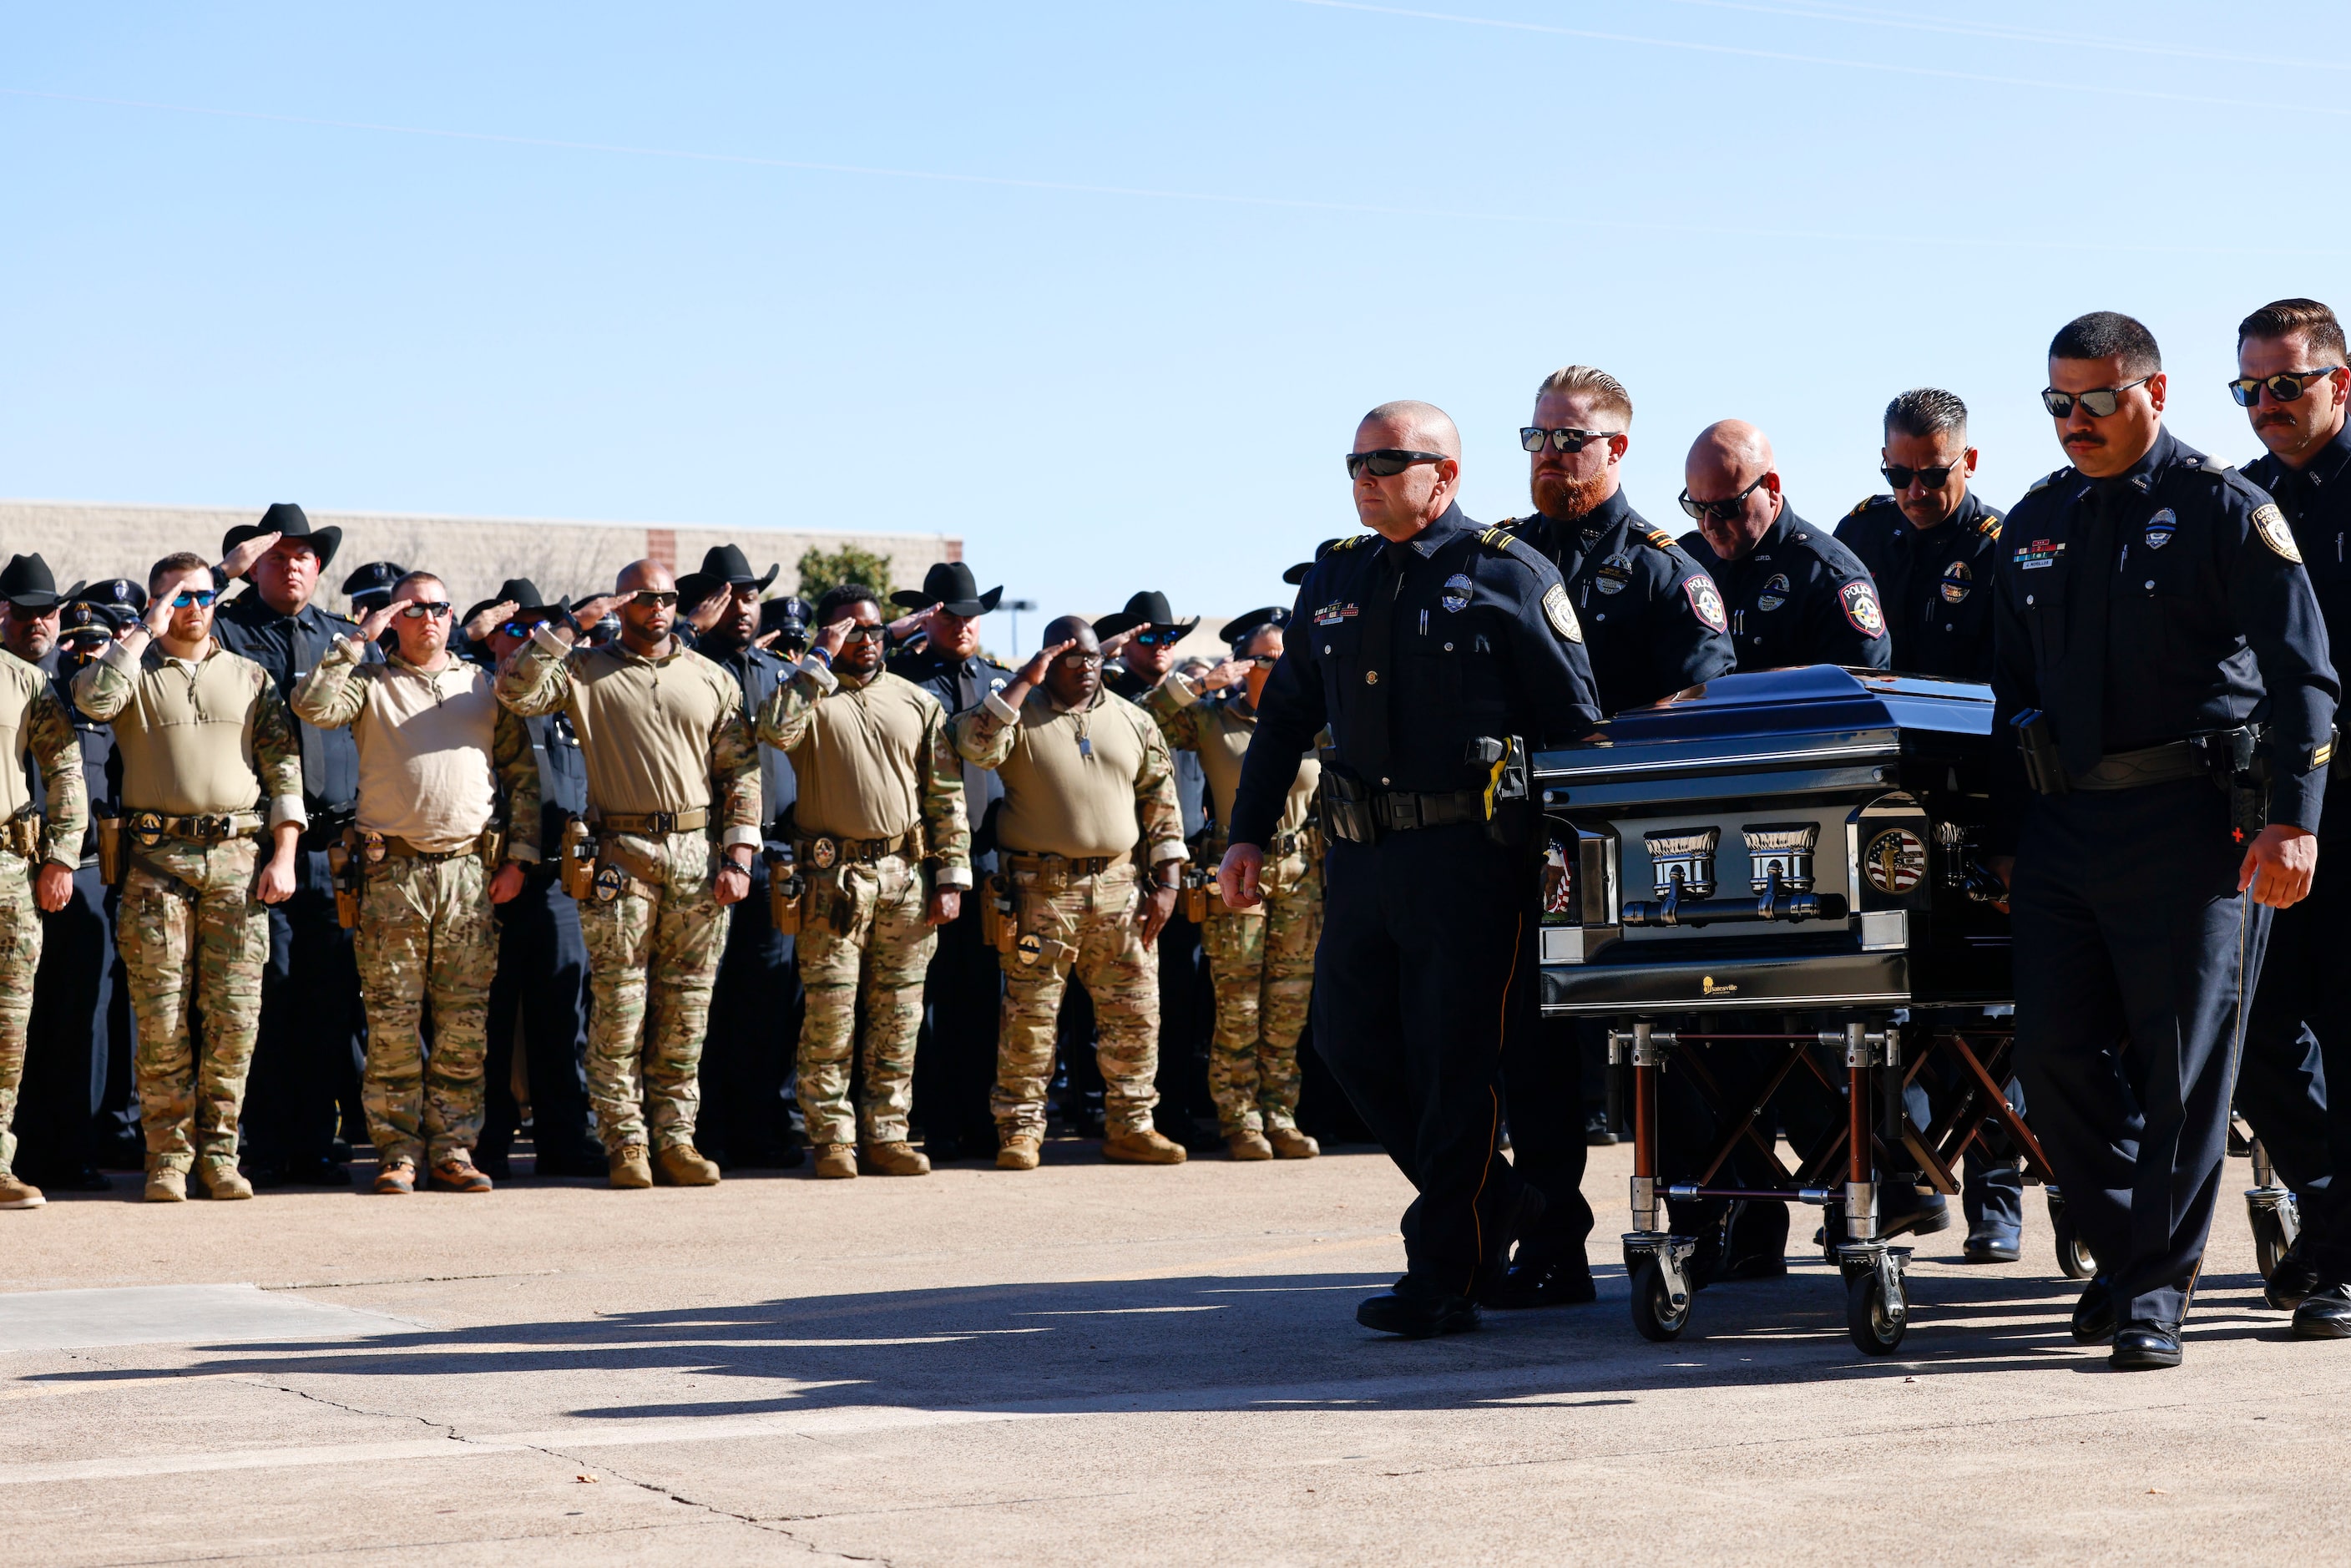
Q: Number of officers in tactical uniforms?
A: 7